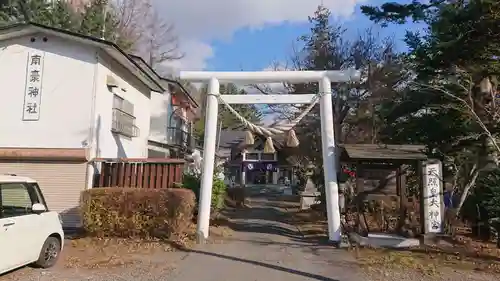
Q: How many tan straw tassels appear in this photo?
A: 3